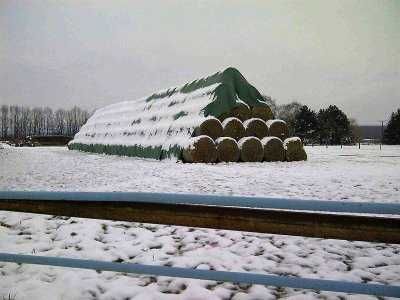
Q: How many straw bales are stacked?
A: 11